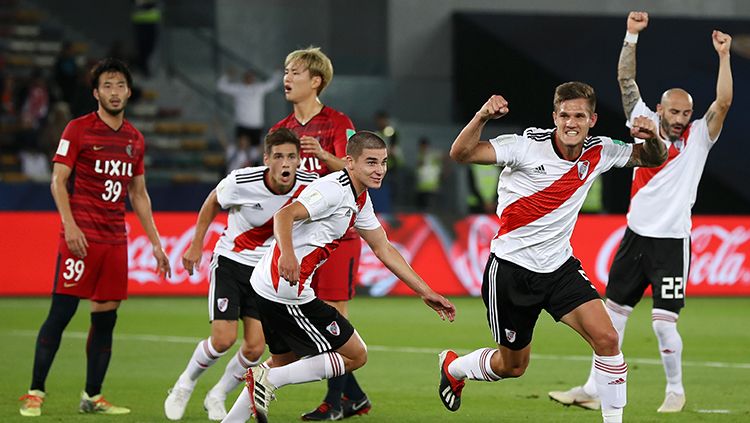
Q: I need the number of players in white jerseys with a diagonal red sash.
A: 4